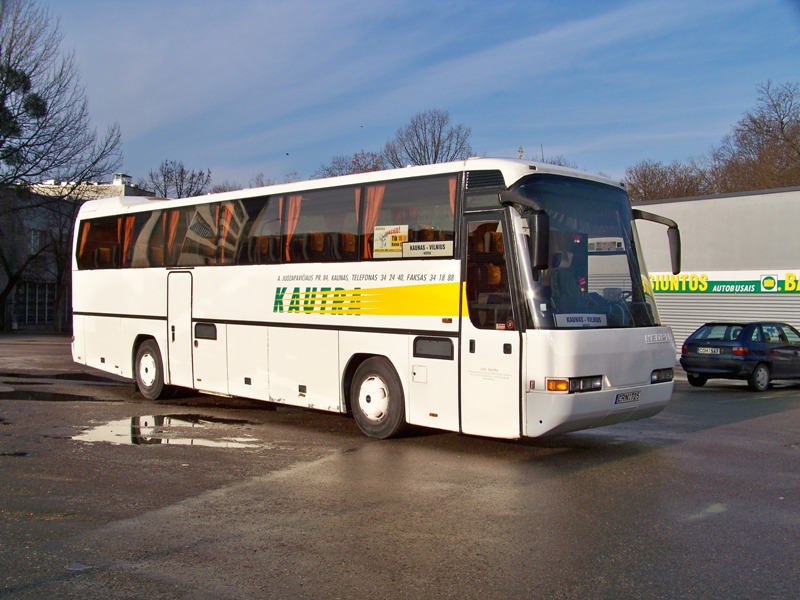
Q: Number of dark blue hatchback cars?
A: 1